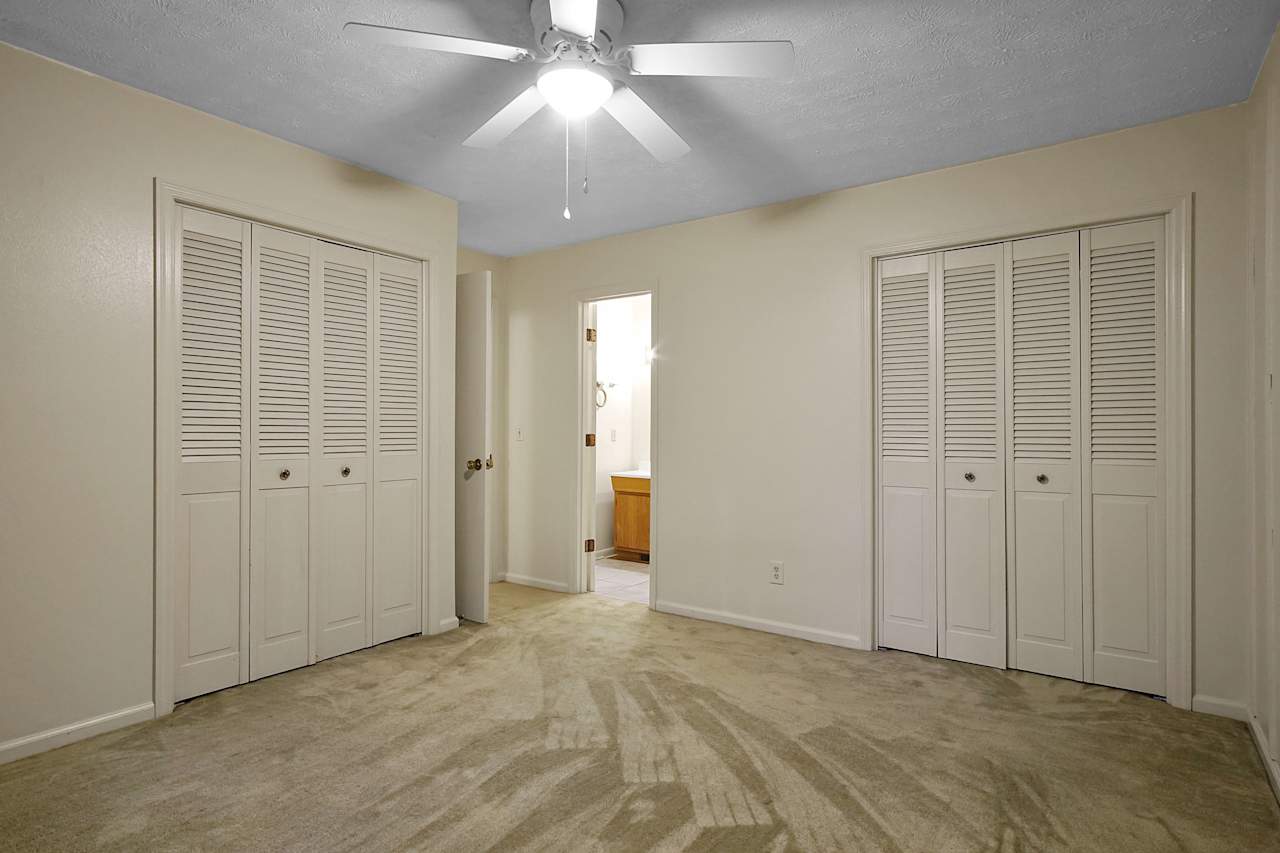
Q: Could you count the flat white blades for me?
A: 5